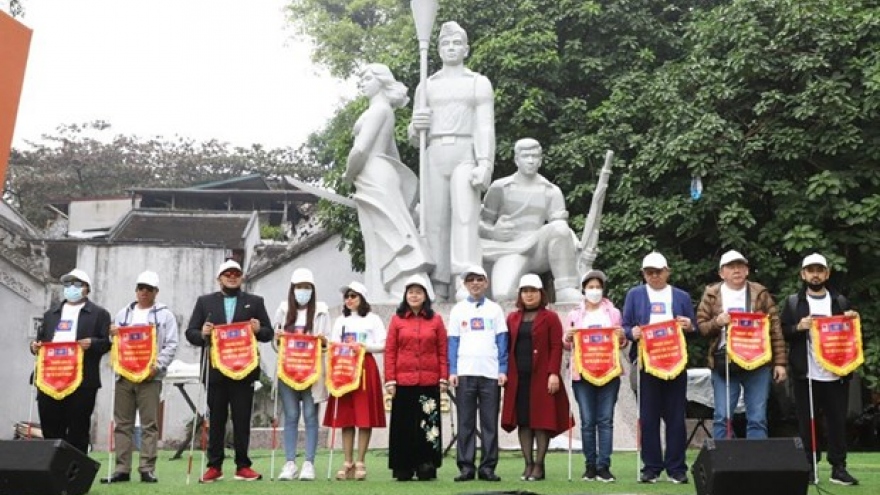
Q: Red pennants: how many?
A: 9